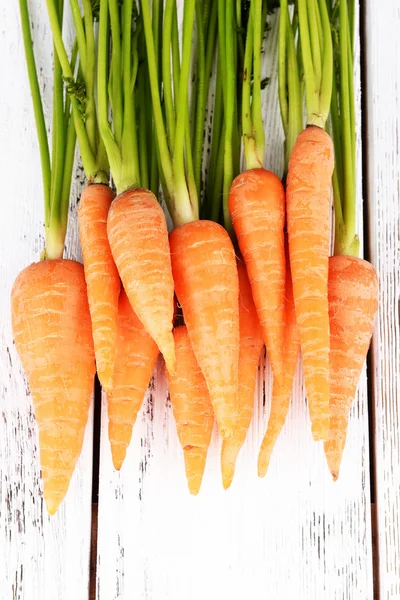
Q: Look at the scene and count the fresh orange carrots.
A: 11